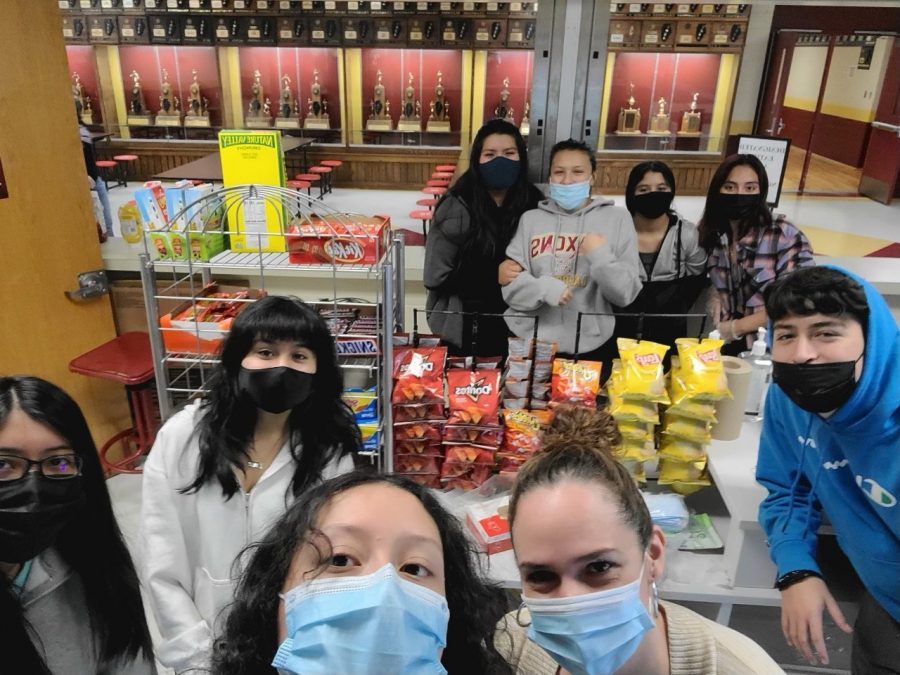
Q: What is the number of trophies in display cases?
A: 15